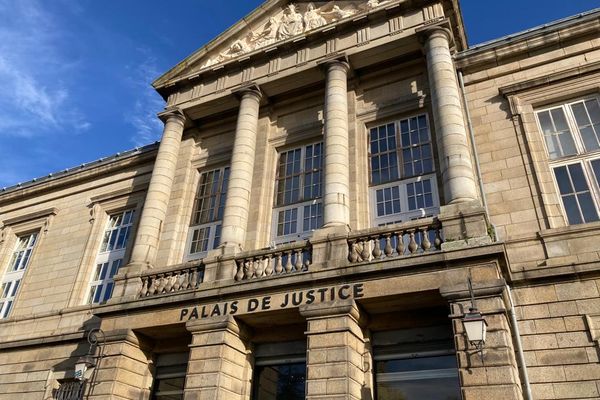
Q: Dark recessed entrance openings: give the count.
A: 3